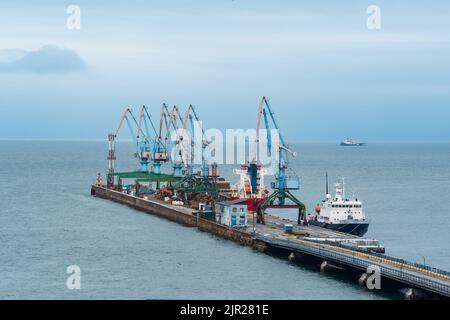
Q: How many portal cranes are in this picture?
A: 6